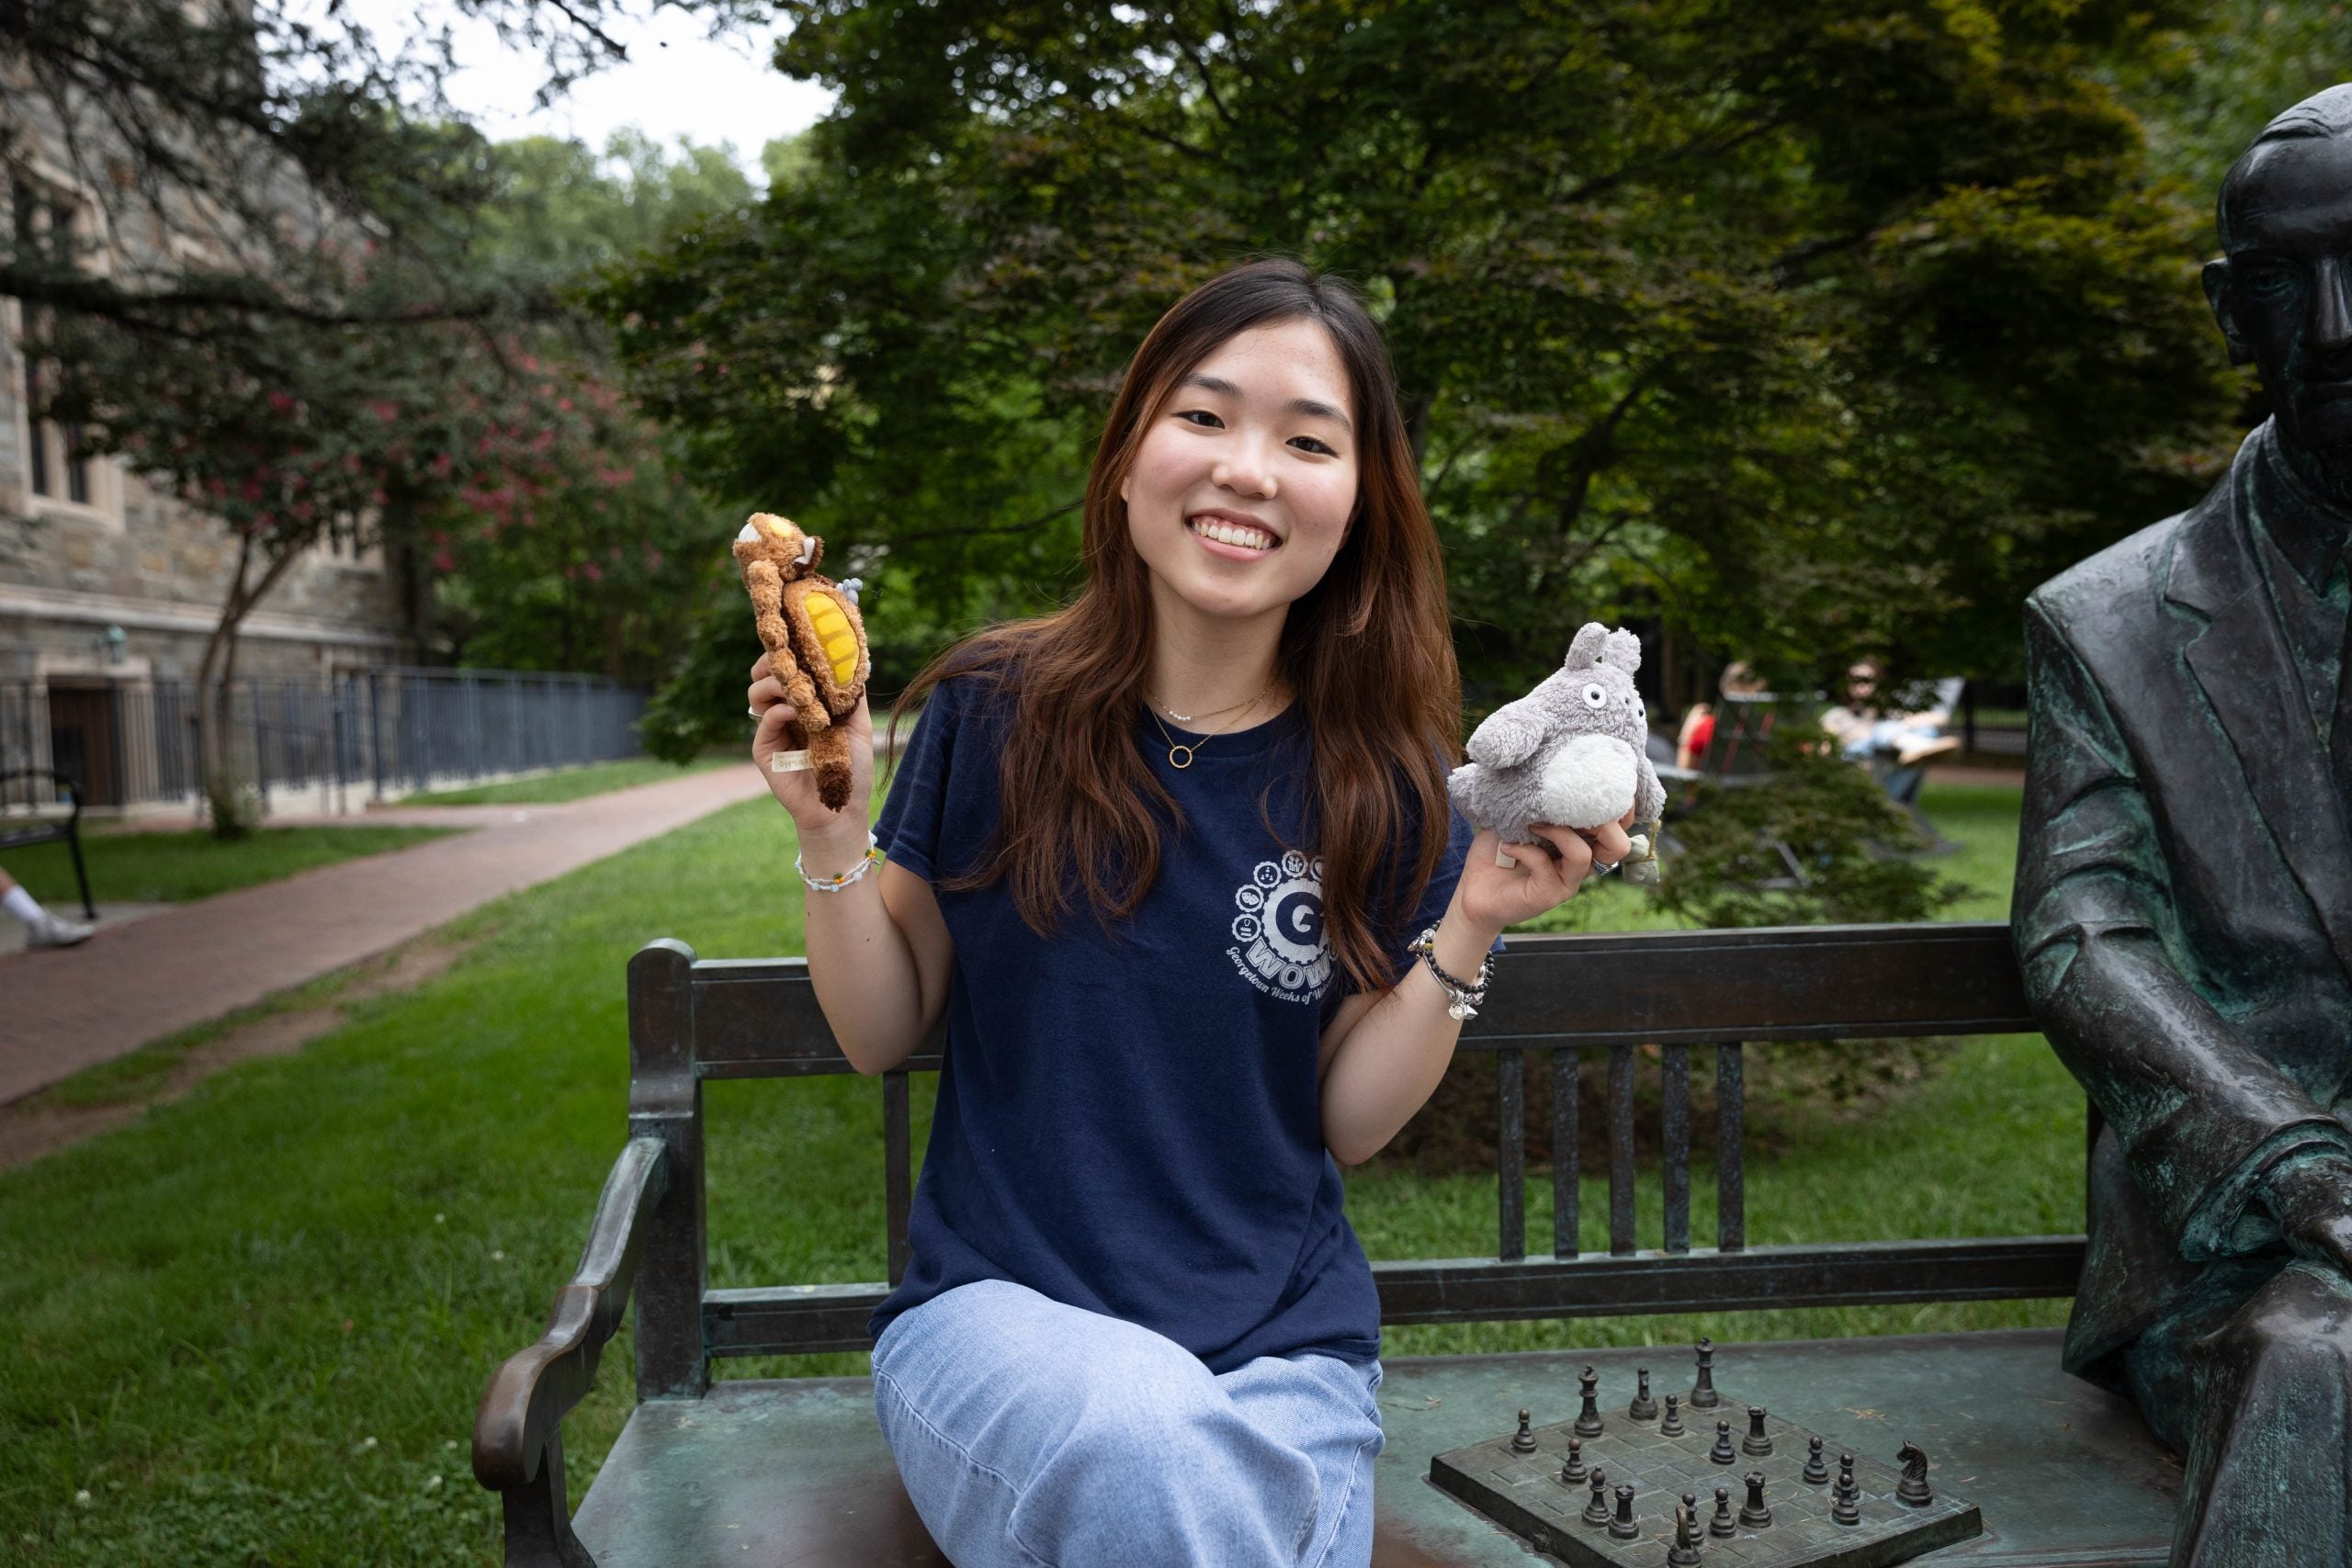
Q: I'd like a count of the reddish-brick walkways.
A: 1